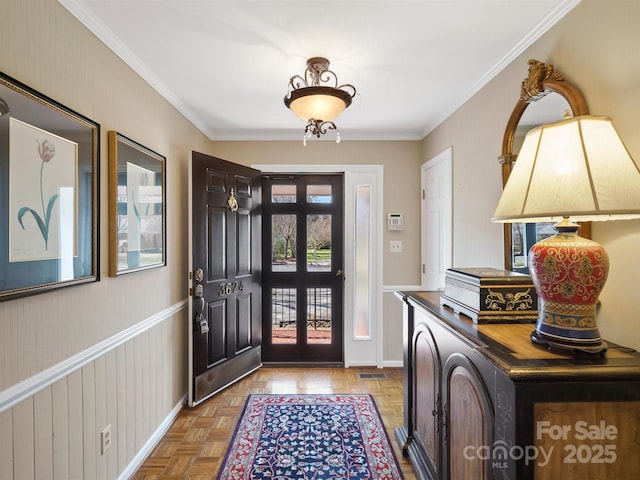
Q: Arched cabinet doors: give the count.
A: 2